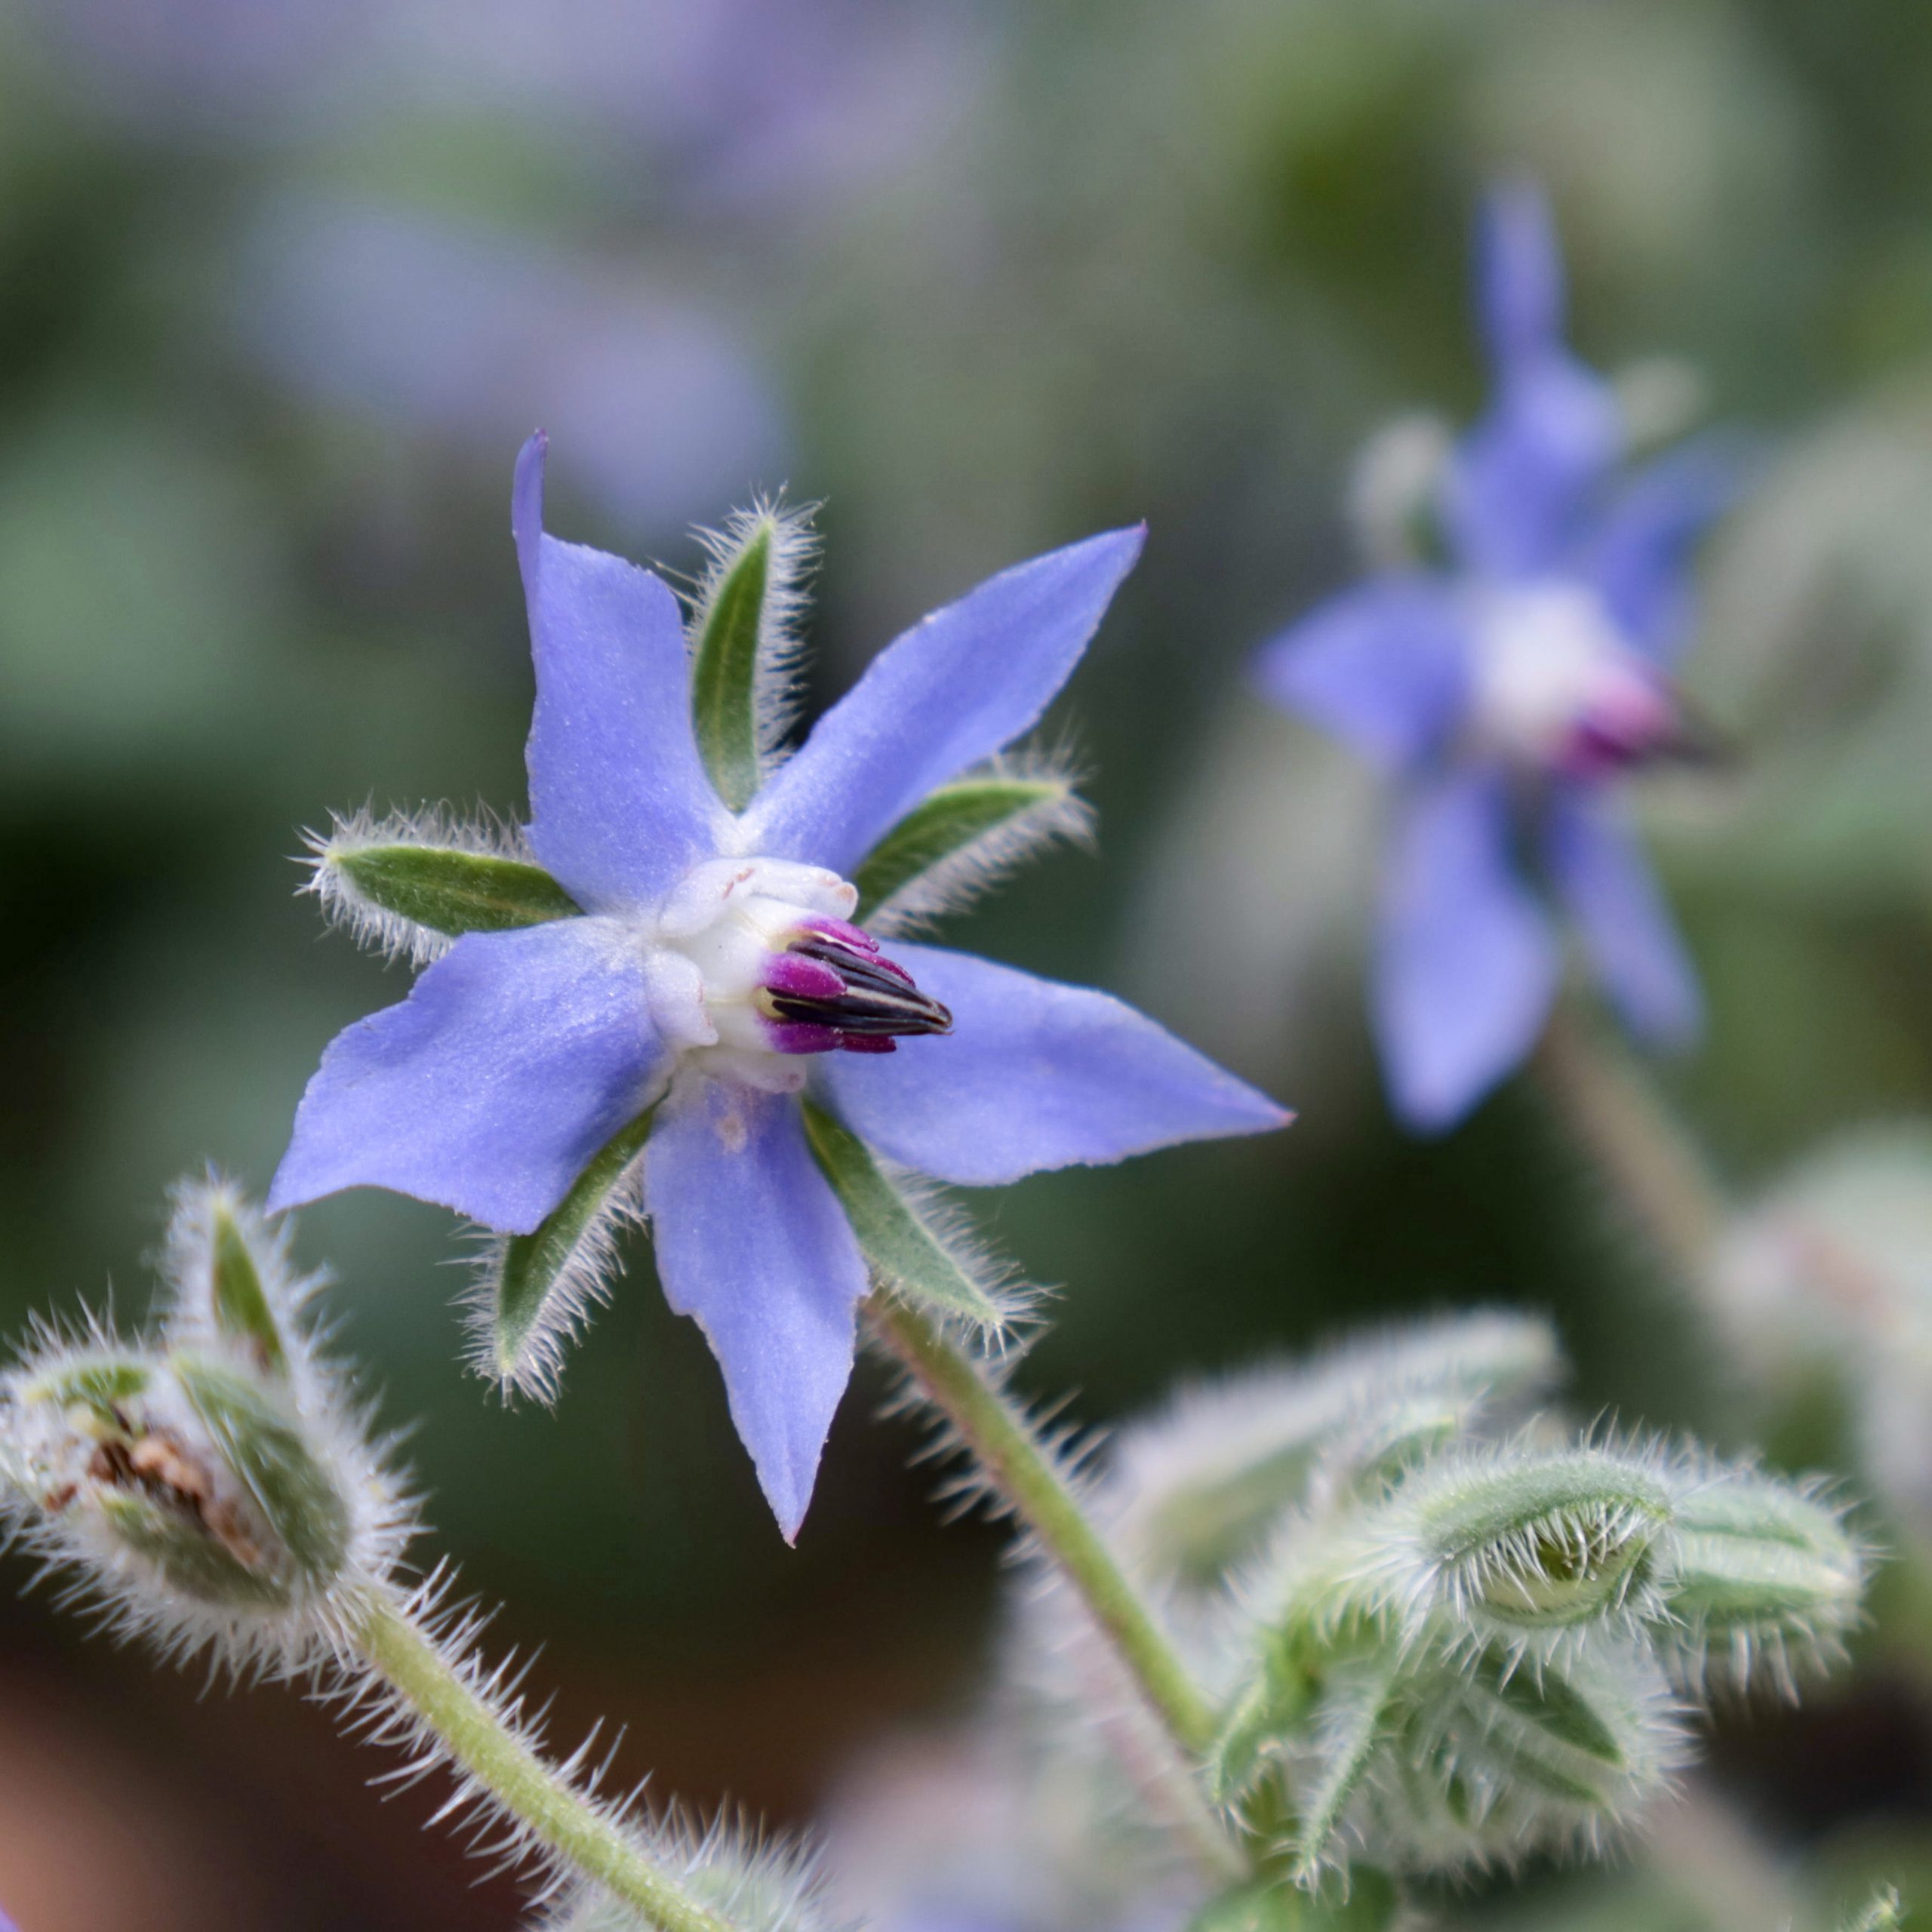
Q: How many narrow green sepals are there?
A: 5